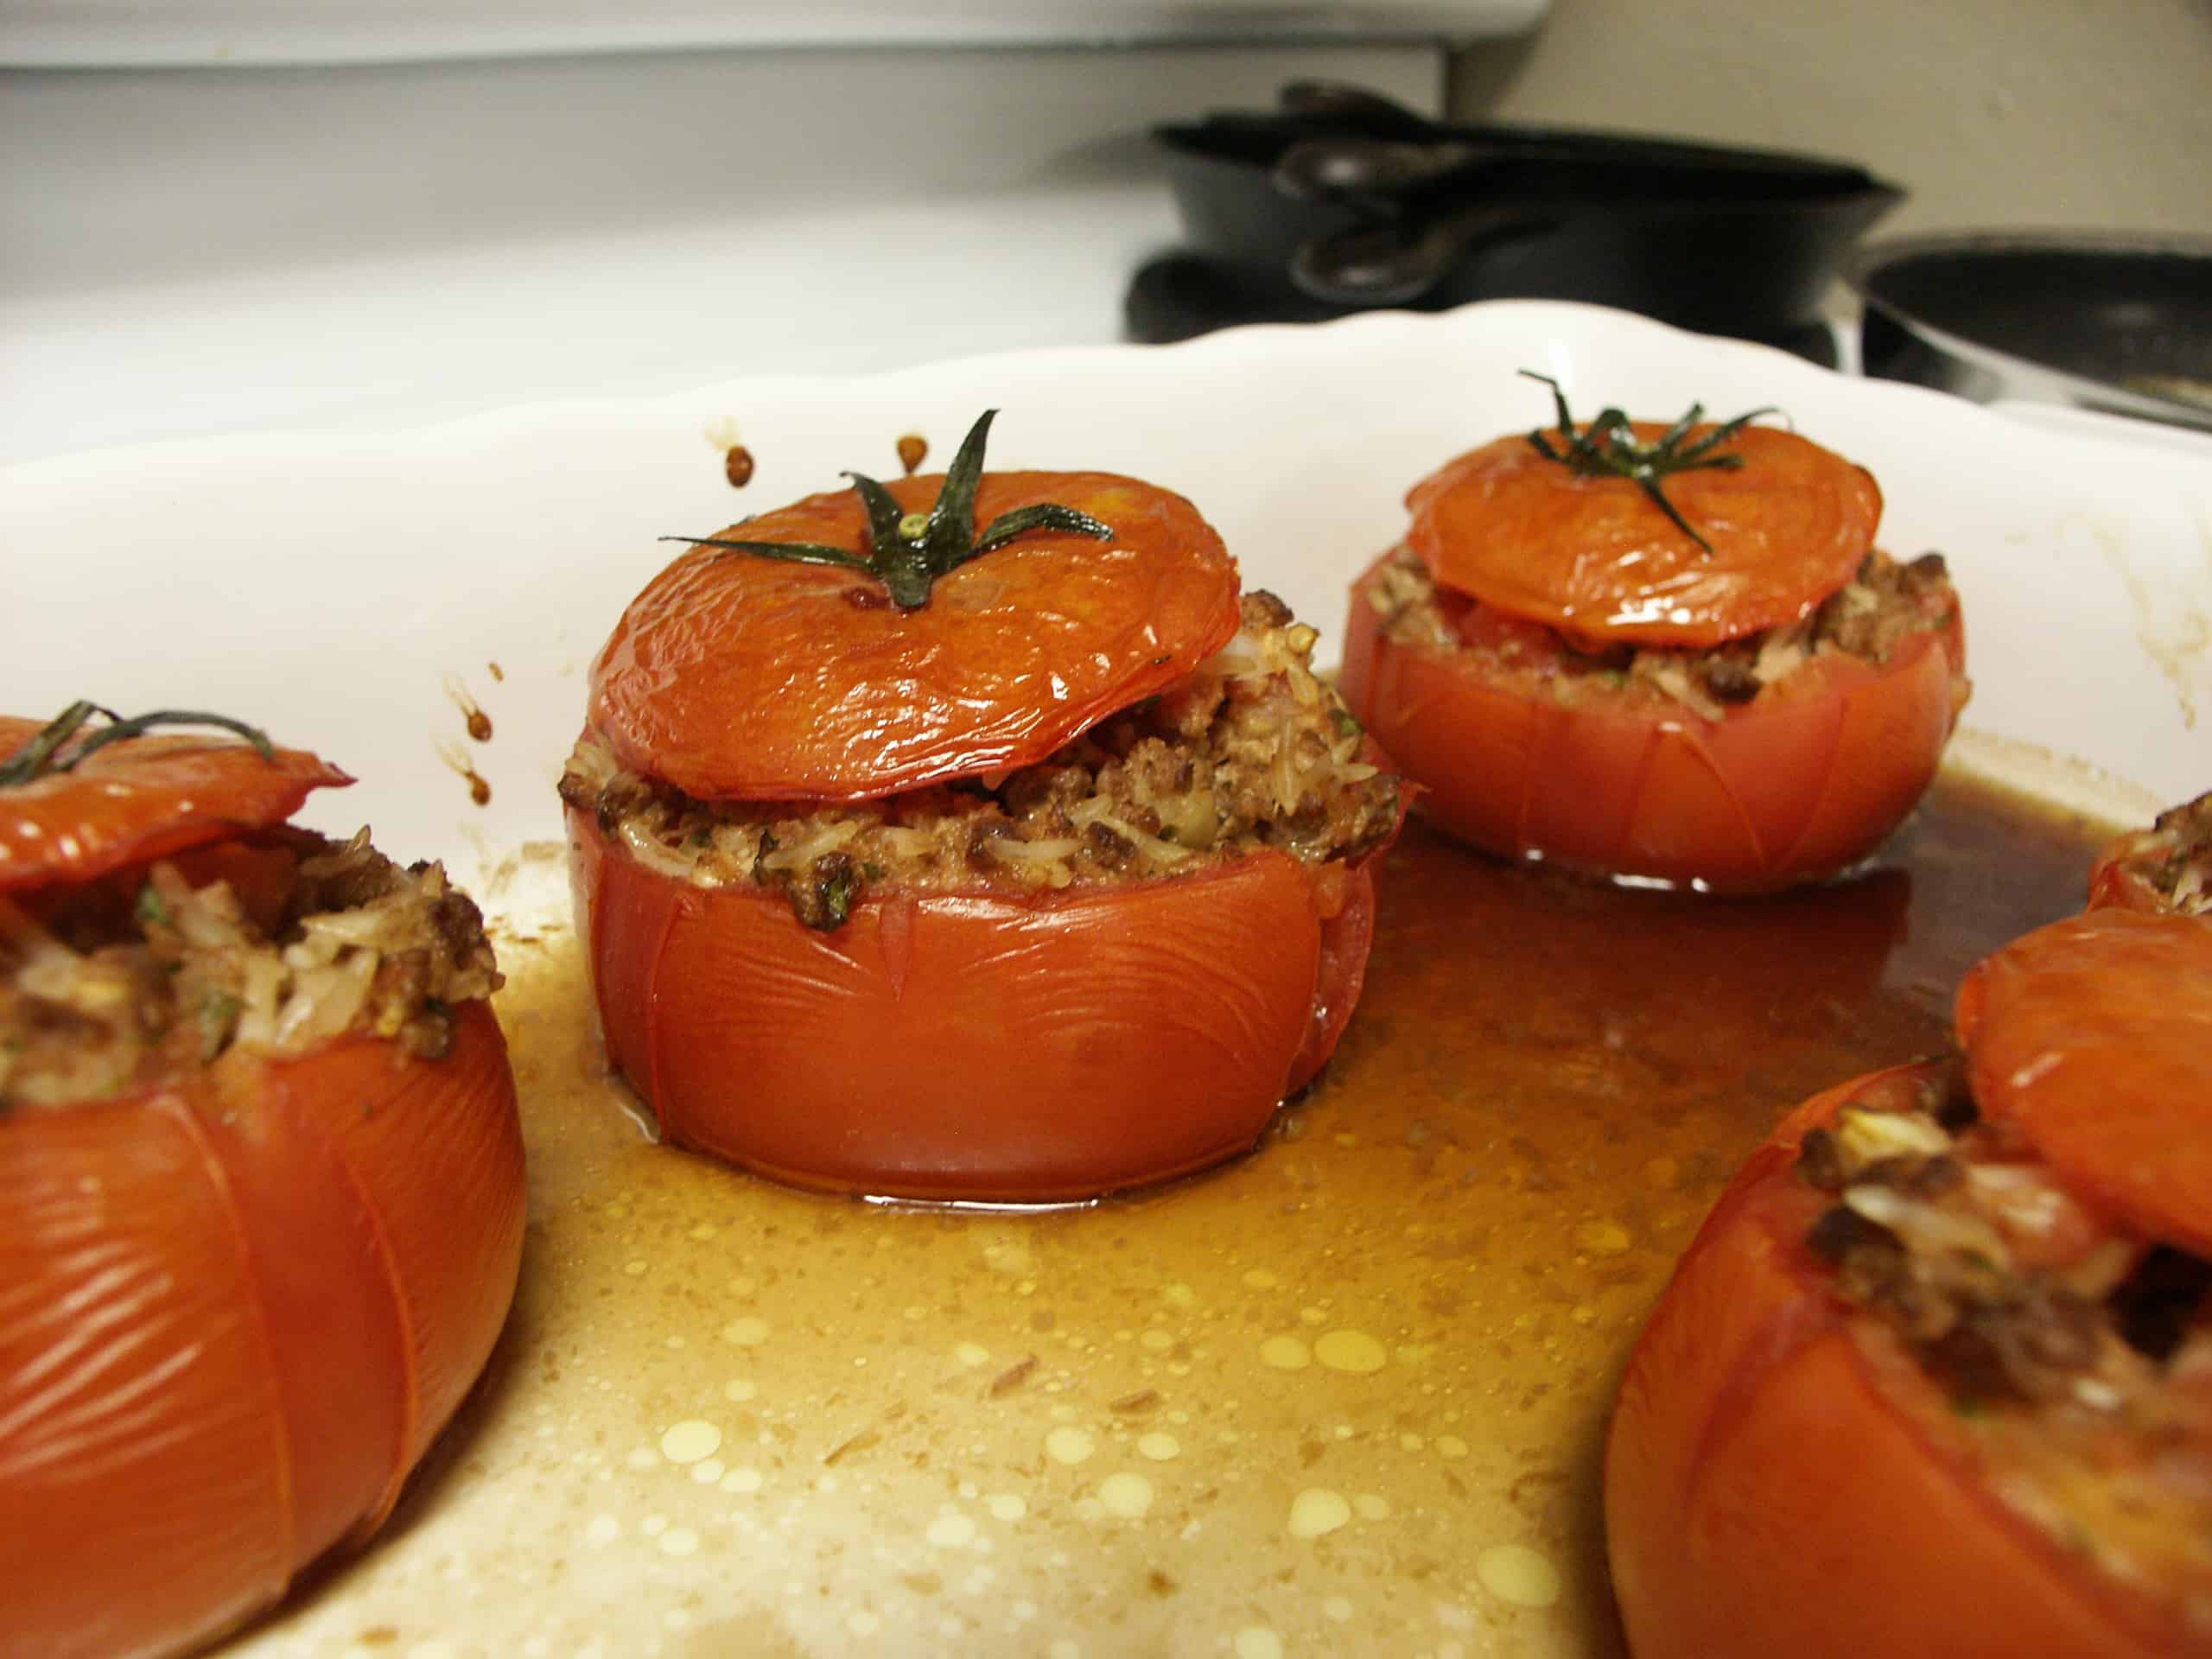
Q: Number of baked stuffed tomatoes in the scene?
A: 5